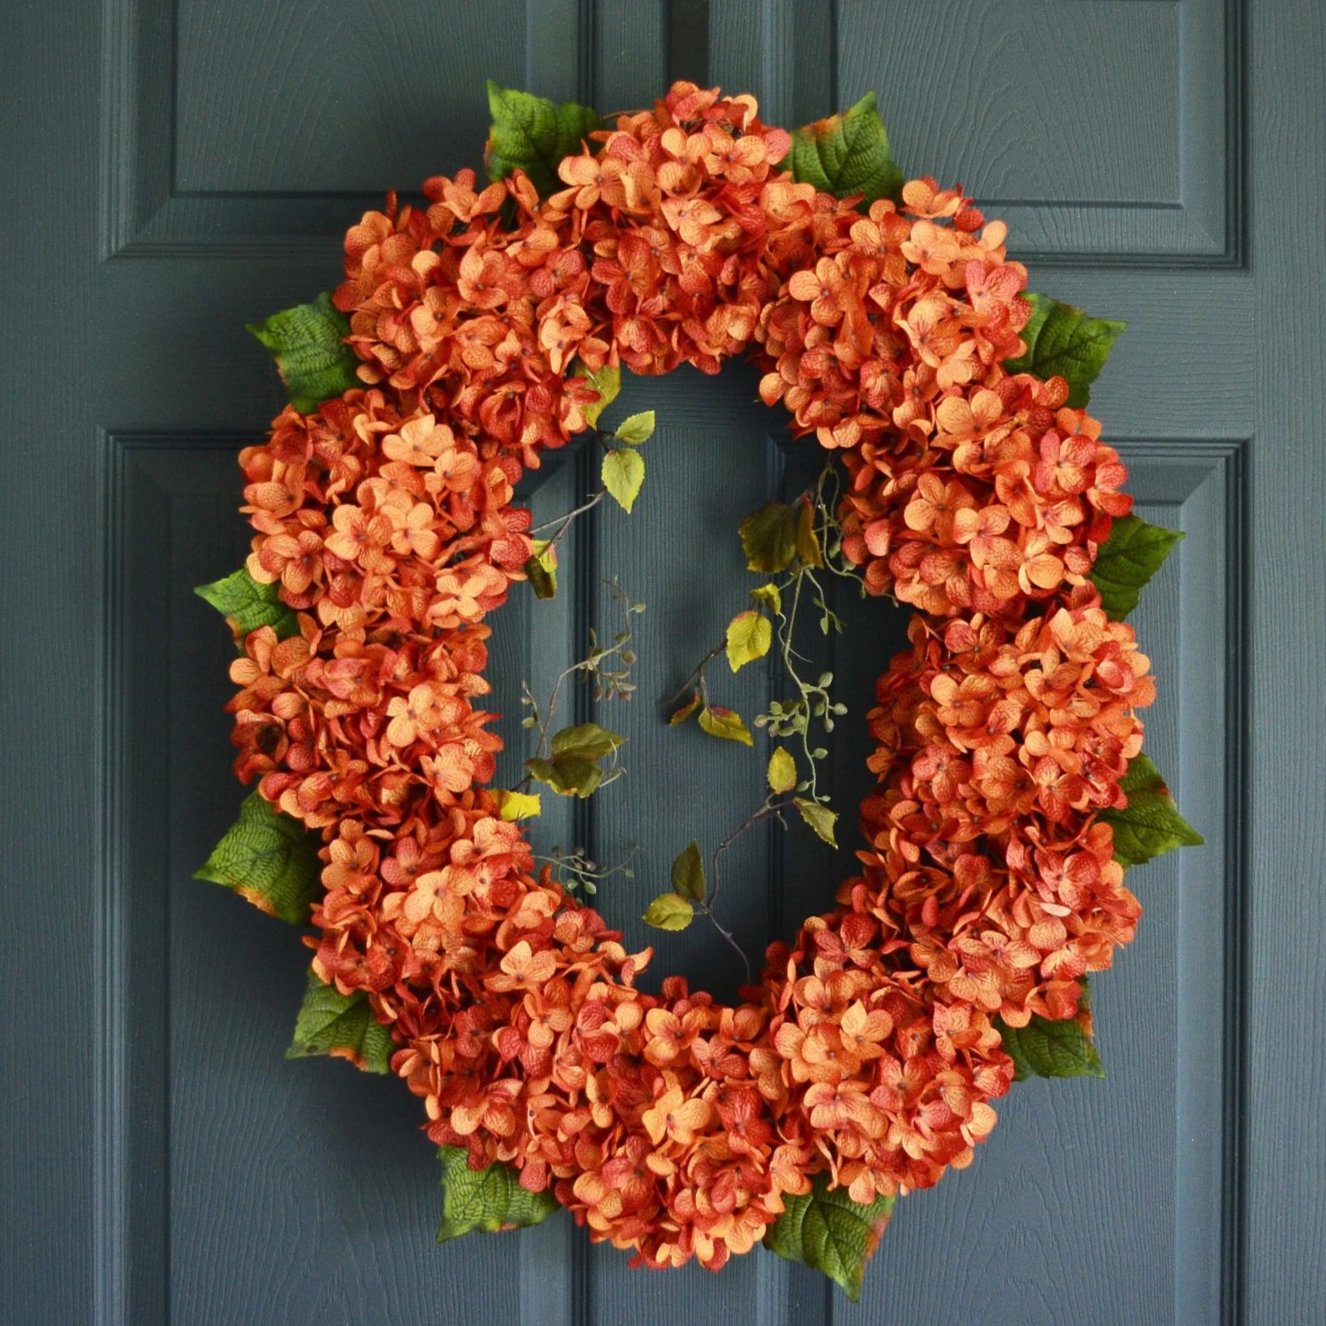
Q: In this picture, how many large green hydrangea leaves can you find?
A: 12